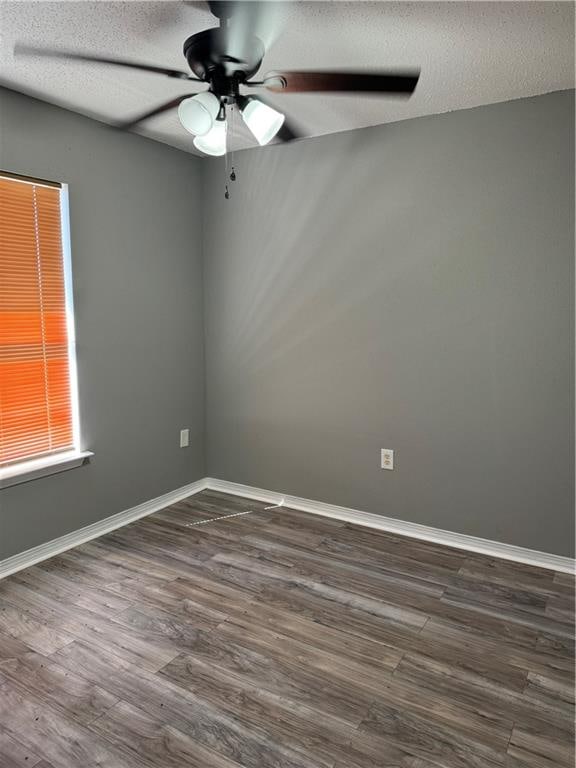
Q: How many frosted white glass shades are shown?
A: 3